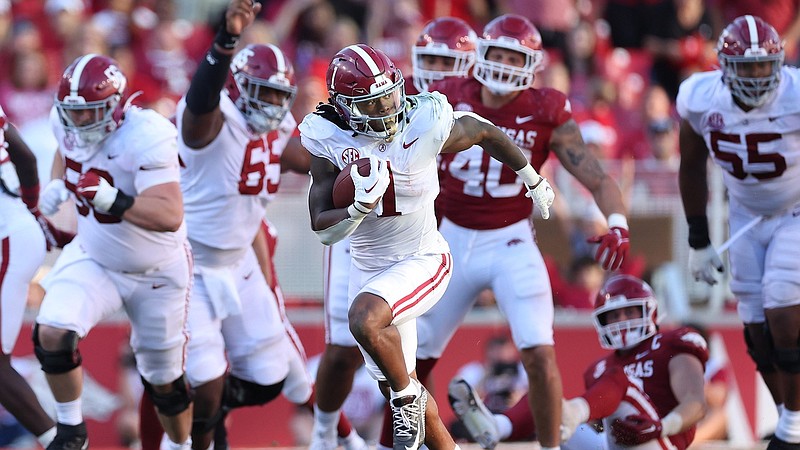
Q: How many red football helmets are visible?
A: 7